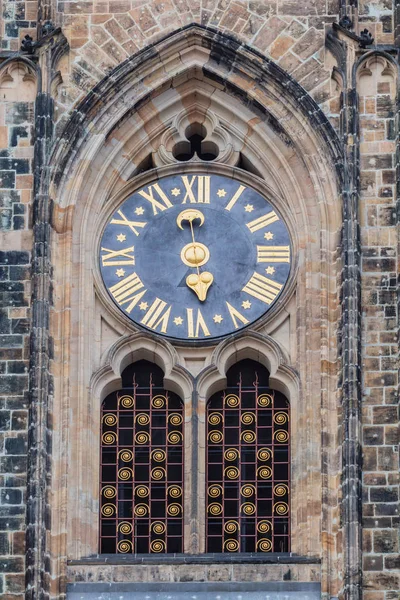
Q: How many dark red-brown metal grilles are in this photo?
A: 2